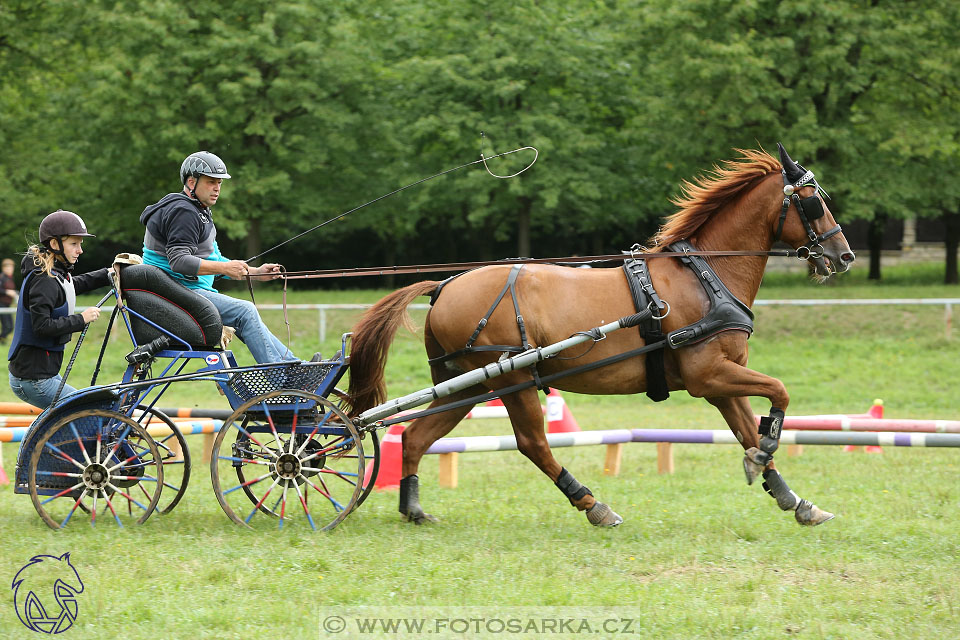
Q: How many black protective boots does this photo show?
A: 4